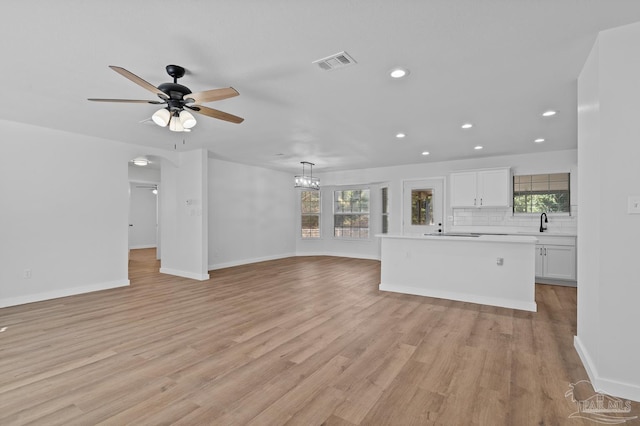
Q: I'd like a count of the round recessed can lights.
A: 7